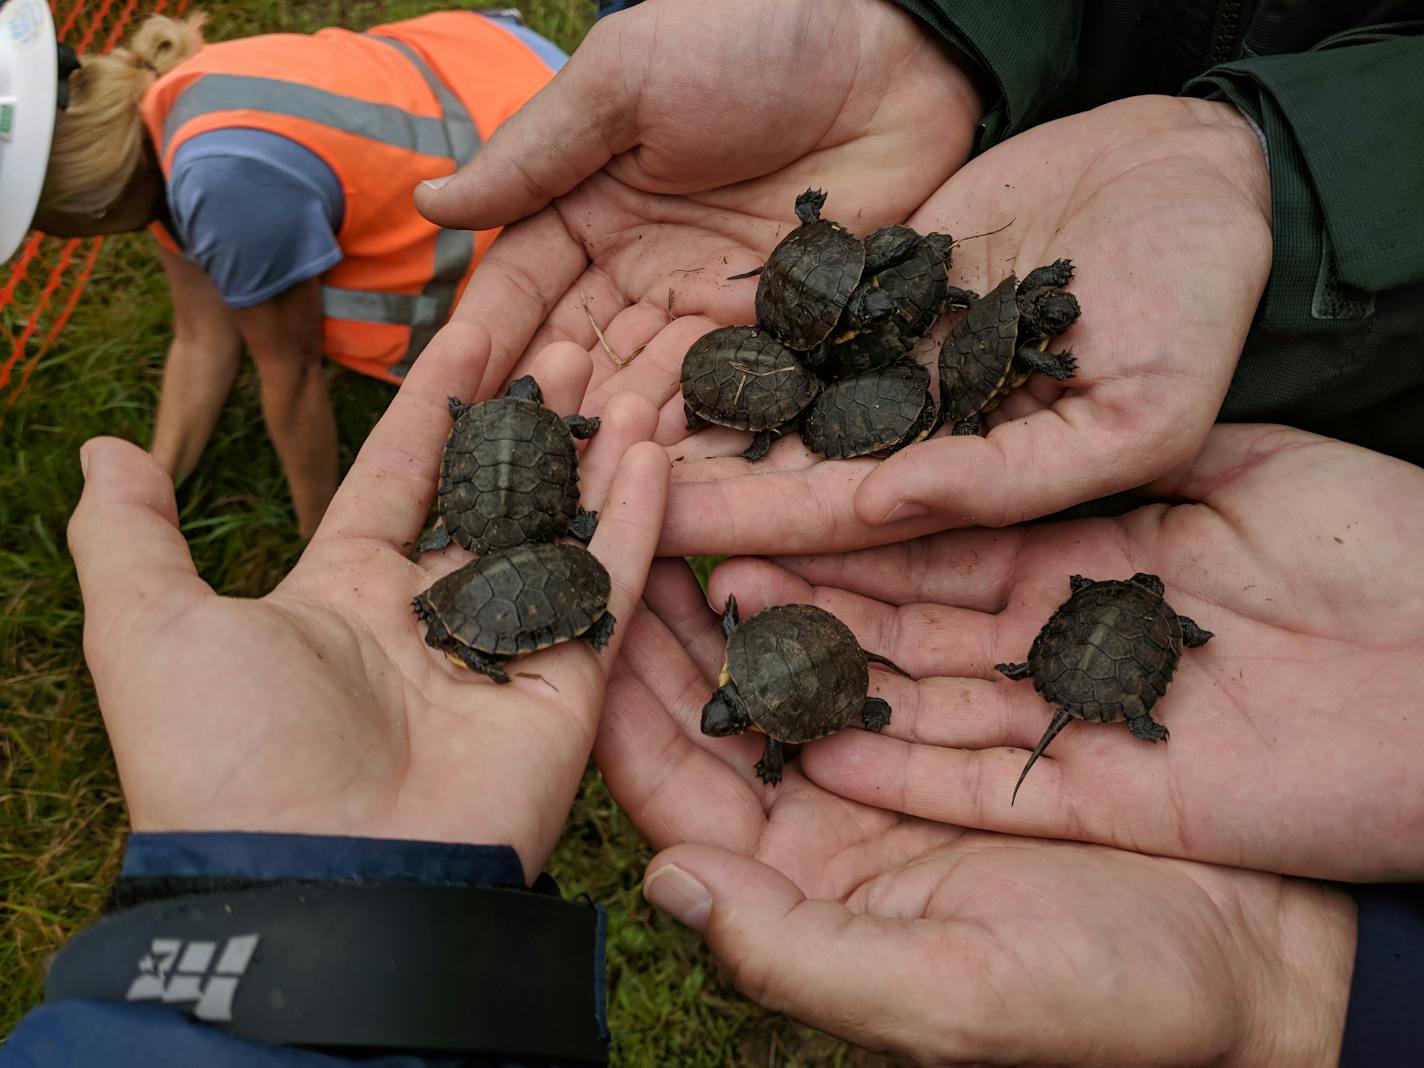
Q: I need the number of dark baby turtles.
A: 9